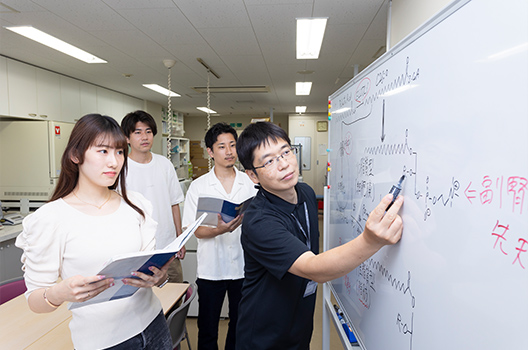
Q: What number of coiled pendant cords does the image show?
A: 2